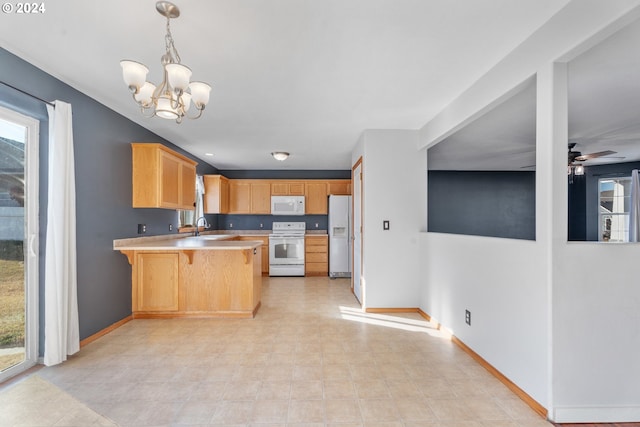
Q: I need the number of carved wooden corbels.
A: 3